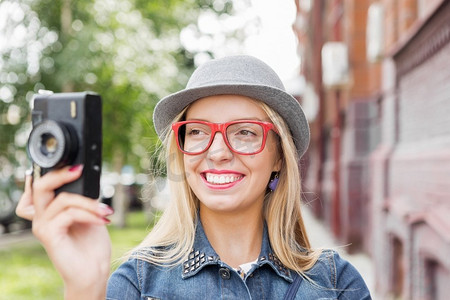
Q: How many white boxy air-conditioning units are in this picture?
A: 2